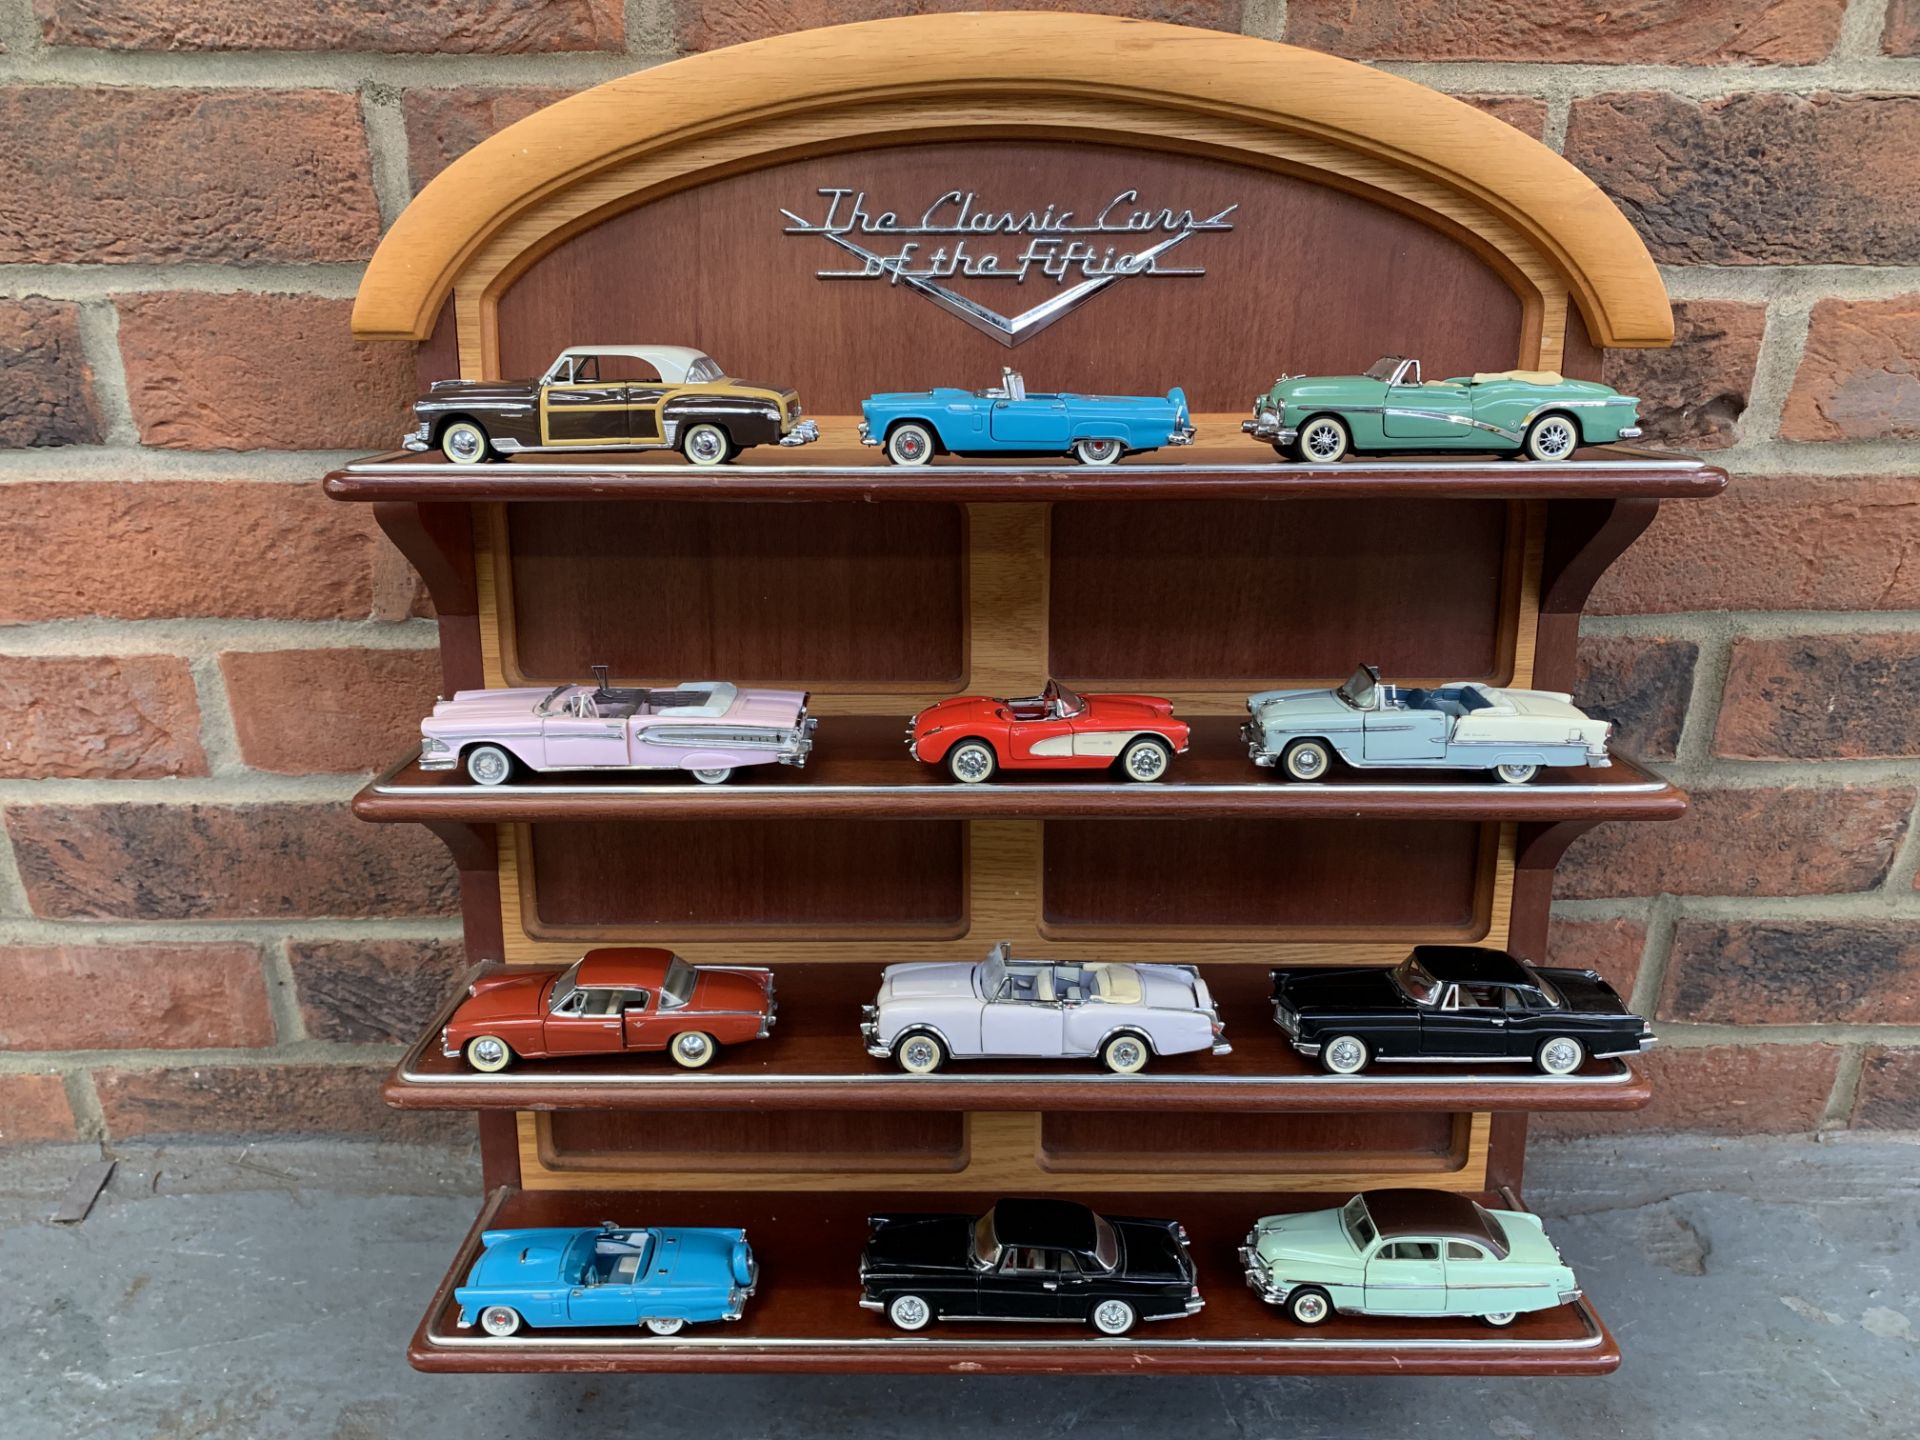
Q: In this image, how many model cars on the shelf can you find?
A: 12